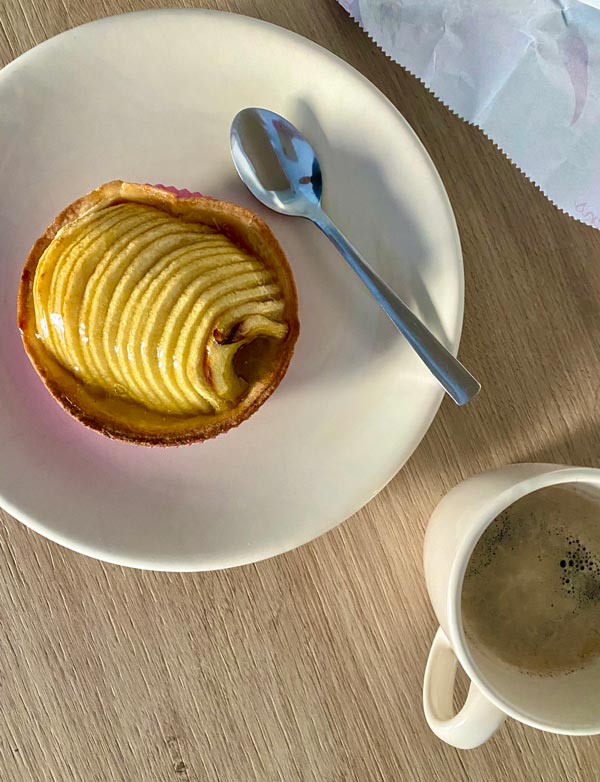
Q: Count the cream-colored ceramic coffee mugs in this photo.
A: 1